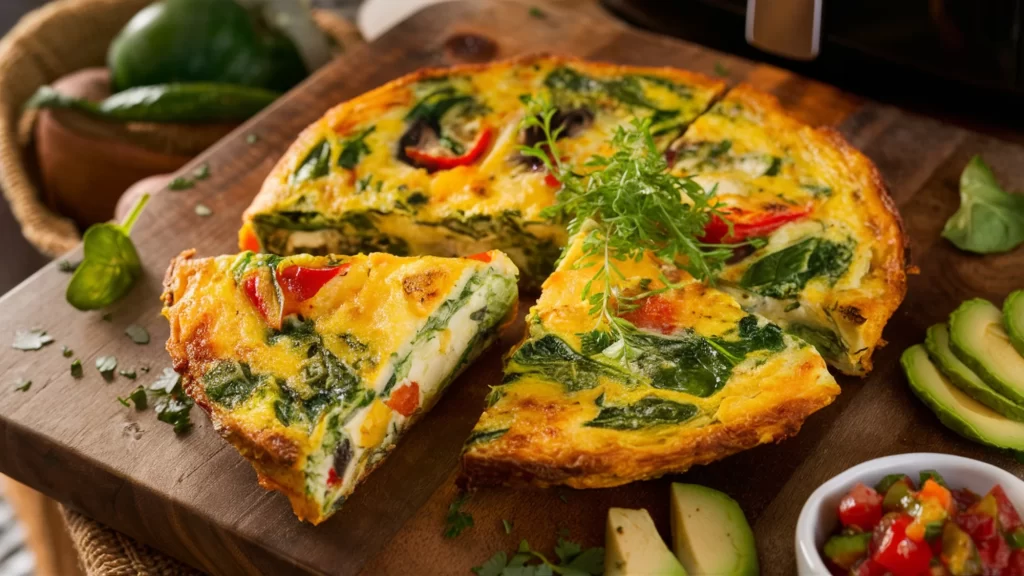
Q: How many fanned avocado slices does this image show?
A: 4